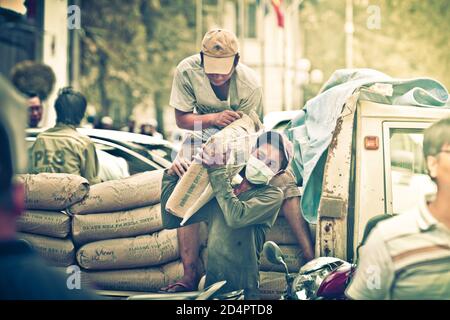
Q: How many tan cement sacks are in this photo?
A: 11